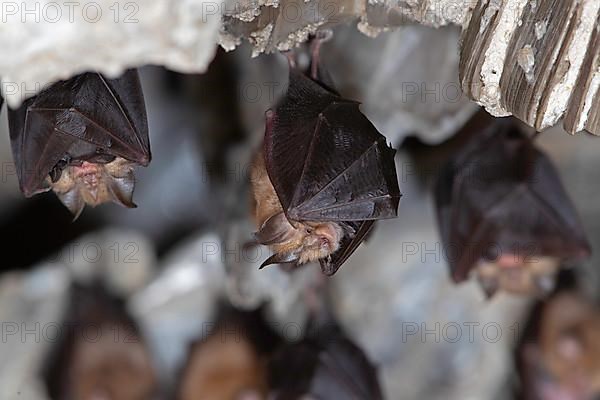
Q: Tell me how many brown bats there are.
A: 7